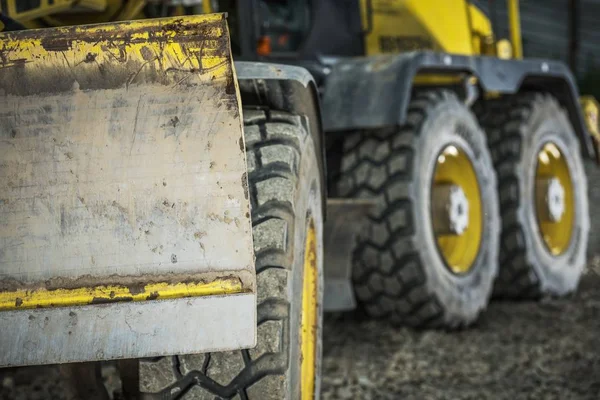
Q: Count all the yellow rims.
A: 3